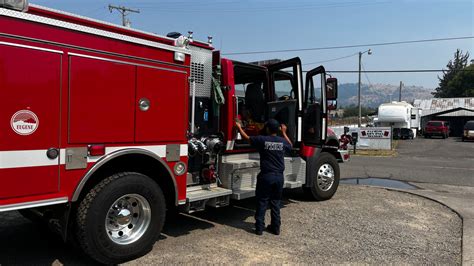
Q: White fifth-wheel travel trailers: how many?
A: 1